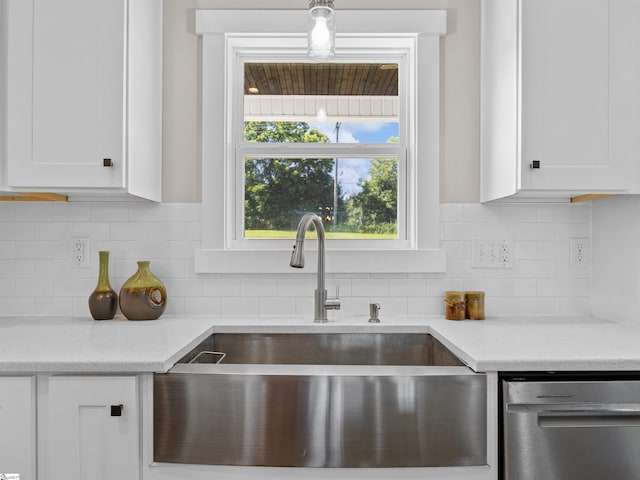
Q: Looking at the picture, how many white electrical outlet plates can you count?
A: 3